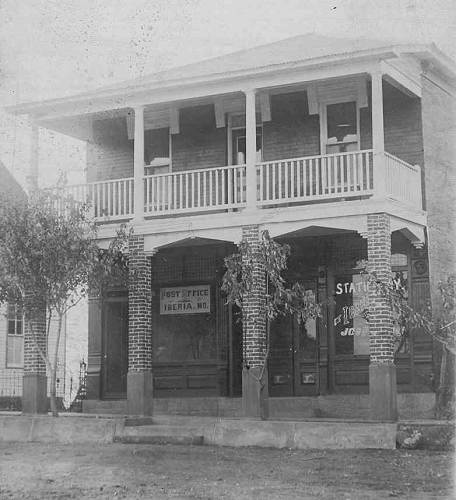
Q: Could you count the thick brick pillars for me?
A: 4